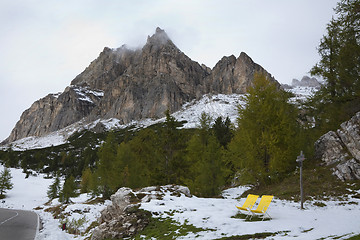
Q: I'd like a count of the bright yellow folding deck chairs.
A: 2